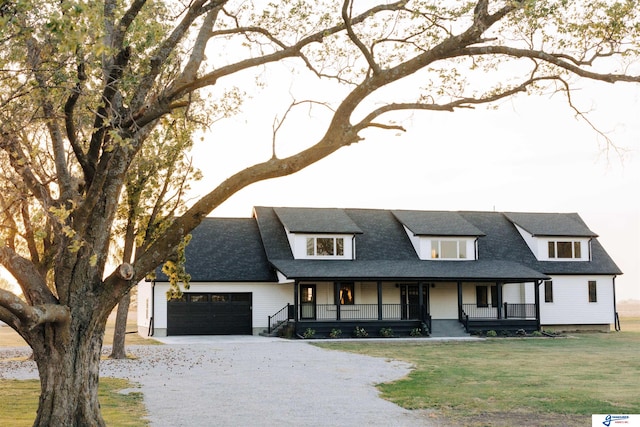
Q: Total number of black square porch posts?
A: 7